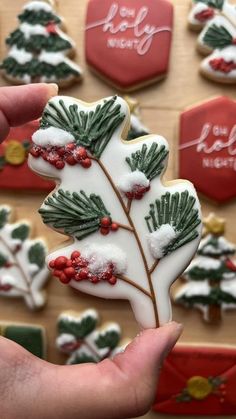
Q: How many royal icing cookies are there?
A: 12